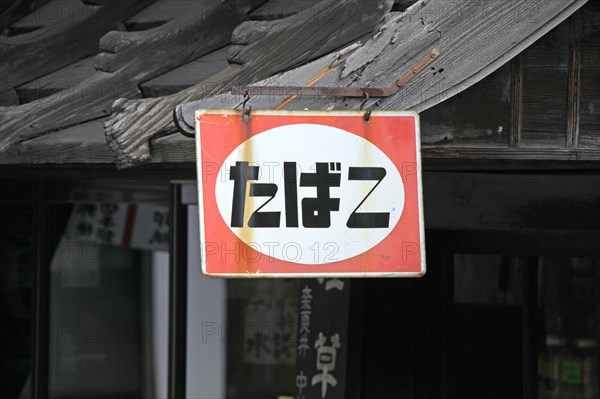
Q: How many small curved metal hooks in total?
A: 2